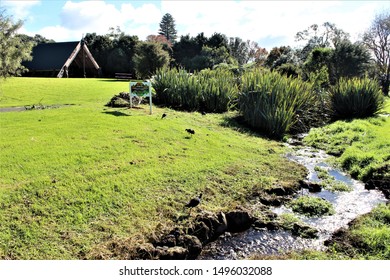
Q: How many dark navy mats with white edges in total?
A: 0